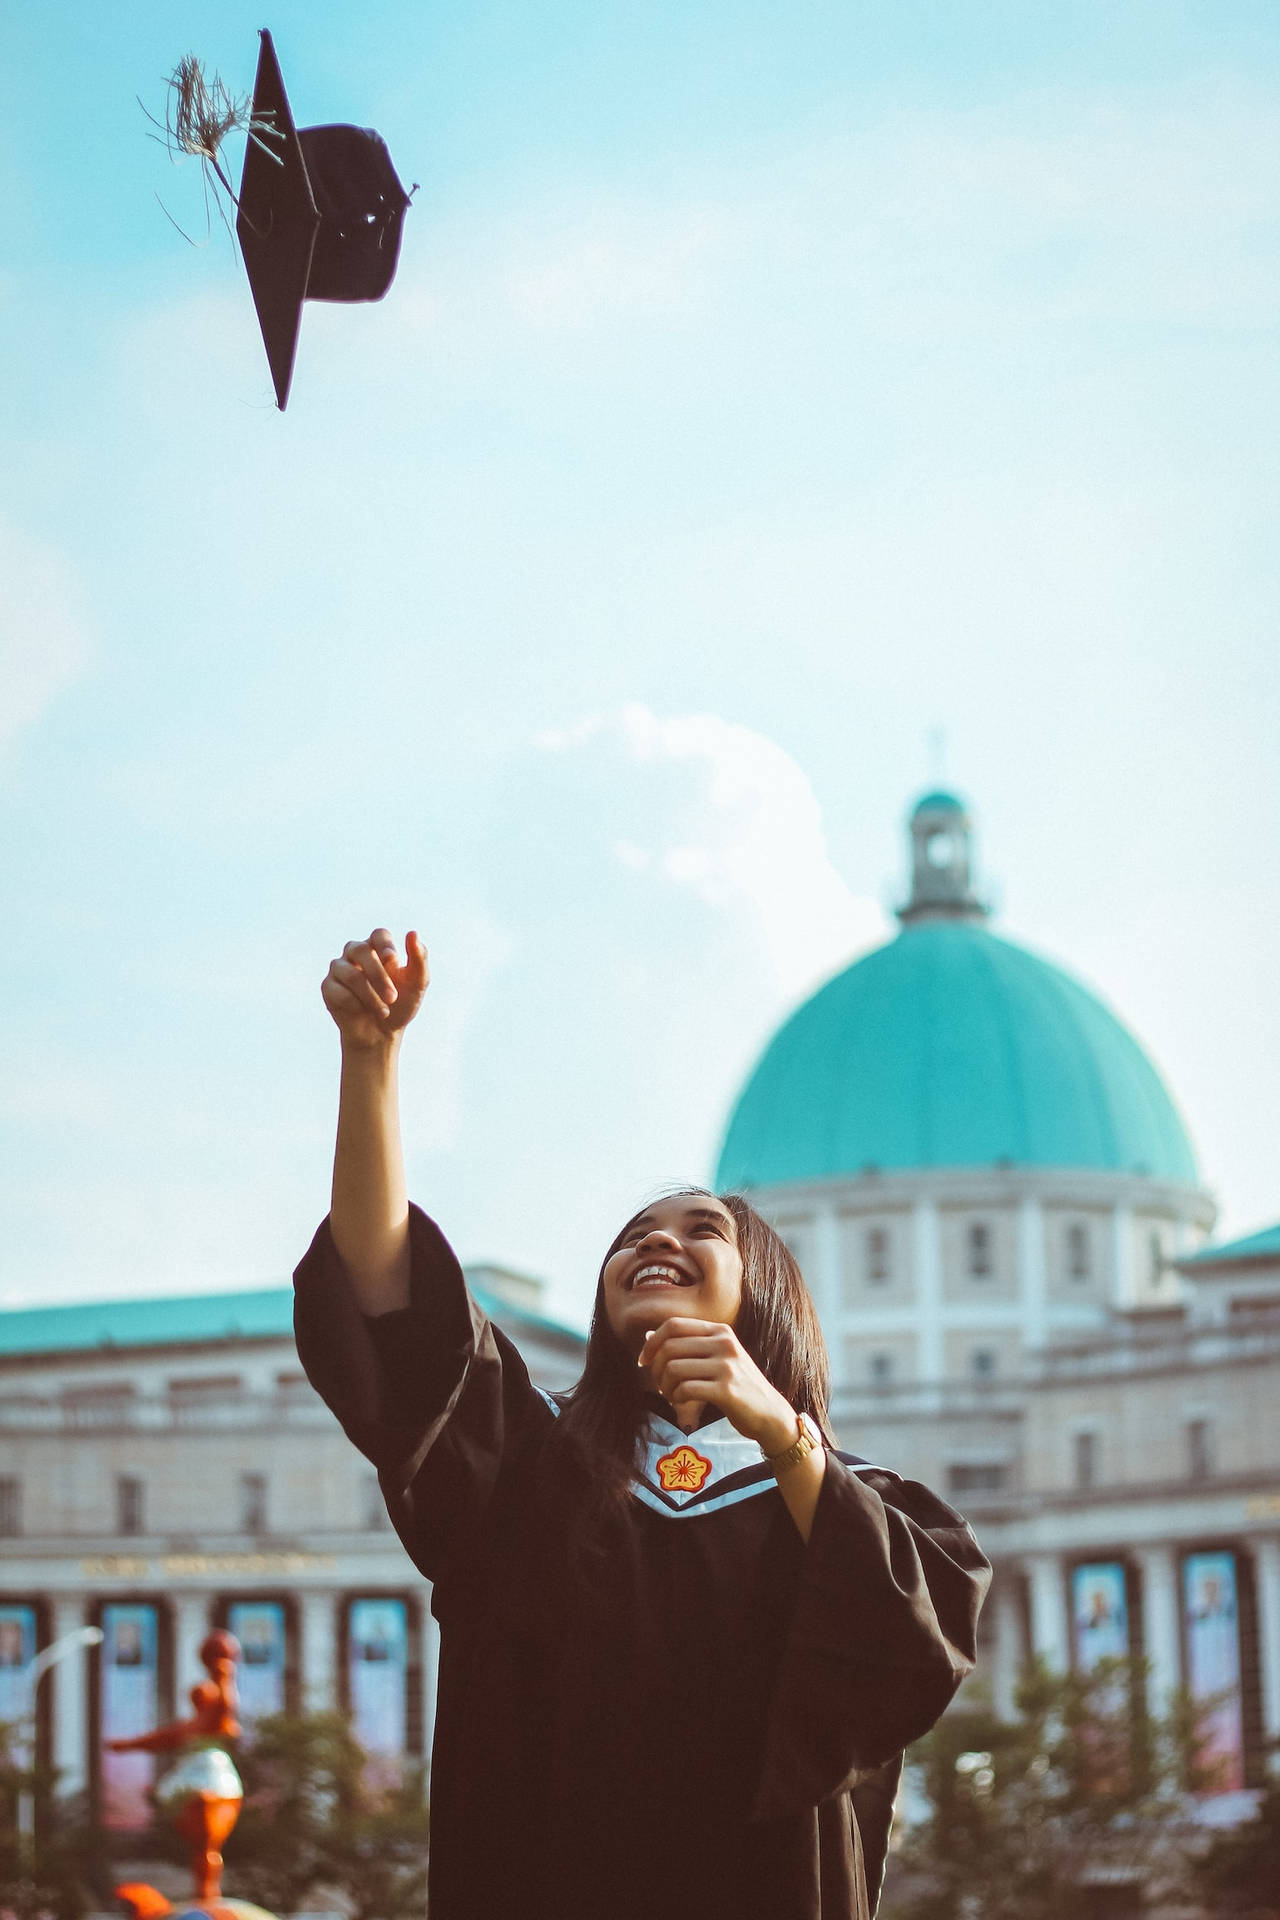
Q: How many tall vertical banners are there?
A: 6